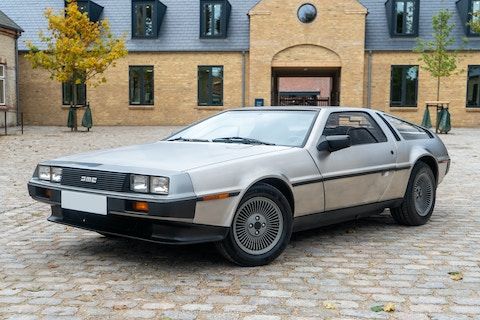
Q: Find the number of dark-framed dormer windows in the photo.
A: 5